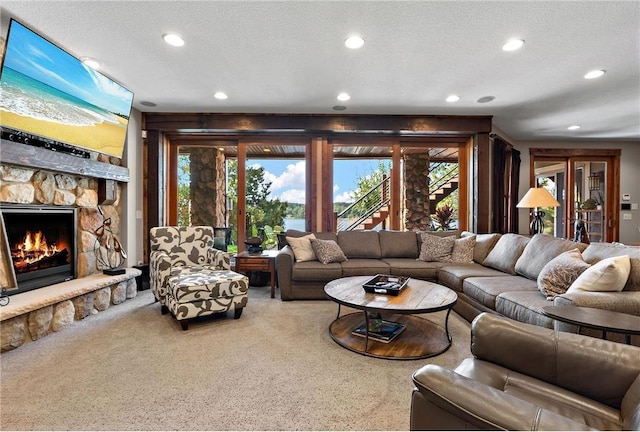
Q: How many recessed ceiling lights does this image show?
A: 9